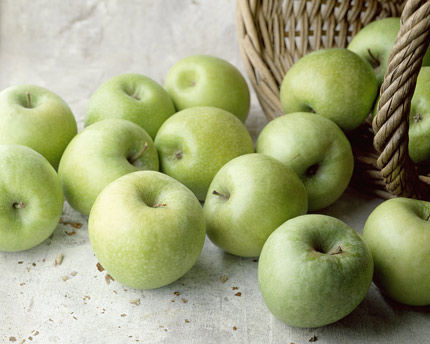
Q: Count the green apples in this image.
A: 14